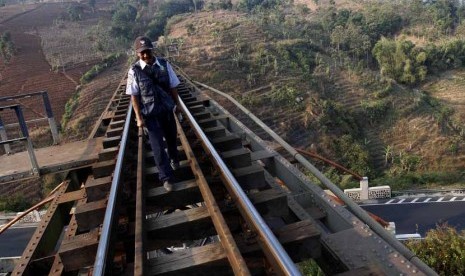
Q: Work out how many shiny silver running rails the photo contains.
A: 2